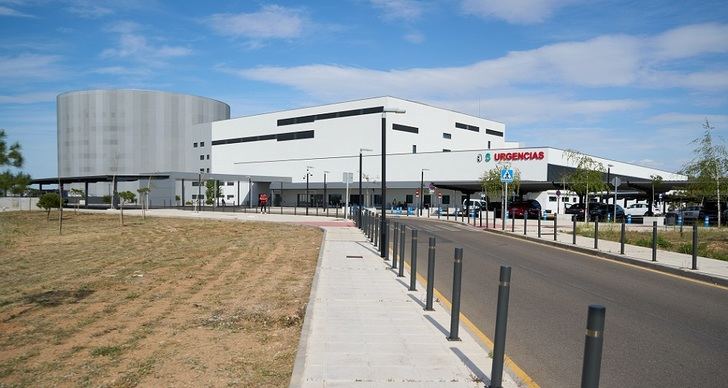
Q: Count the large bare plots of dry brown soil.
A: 1